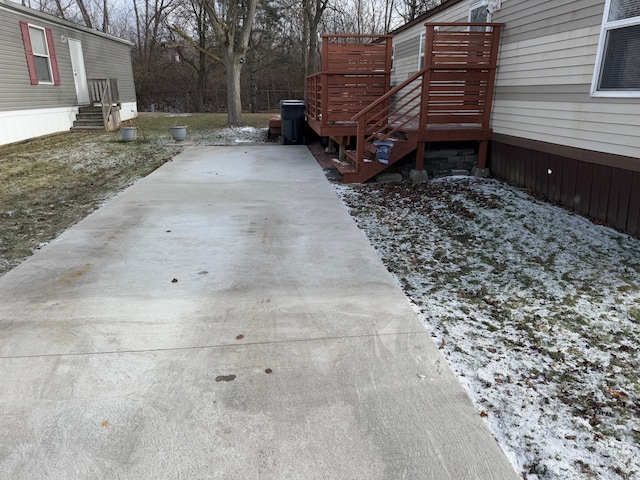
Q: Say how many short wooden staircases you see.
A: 2